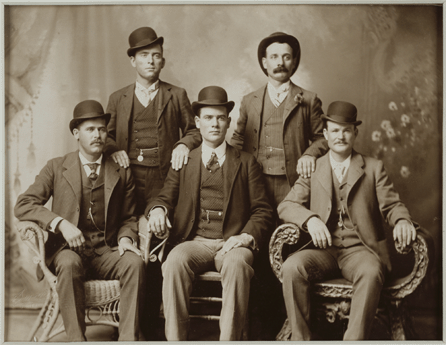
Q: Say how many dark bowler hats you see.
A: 5